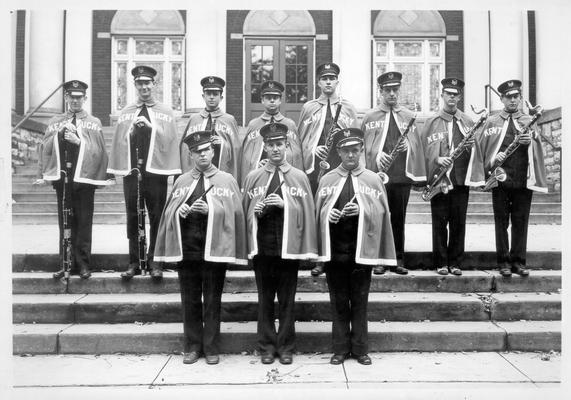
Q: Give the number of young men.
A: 11